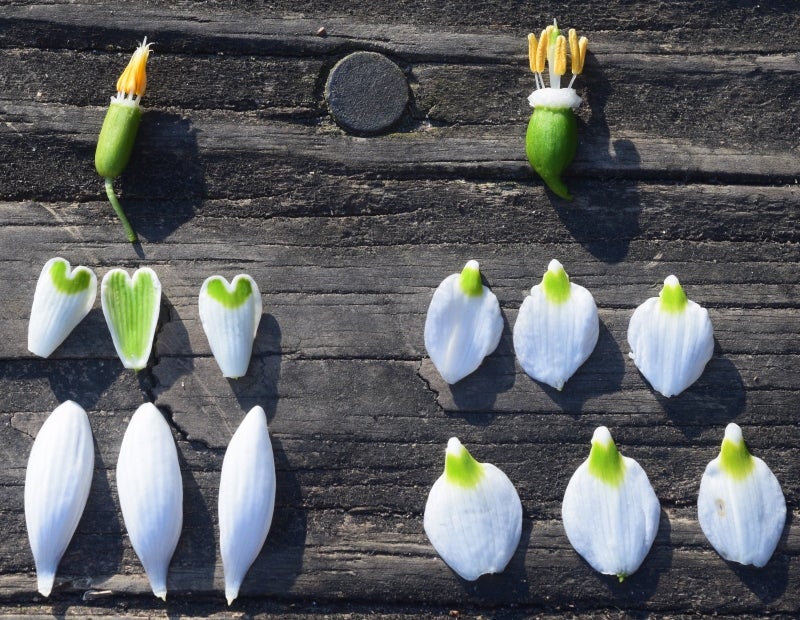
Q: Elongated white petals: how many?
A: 3